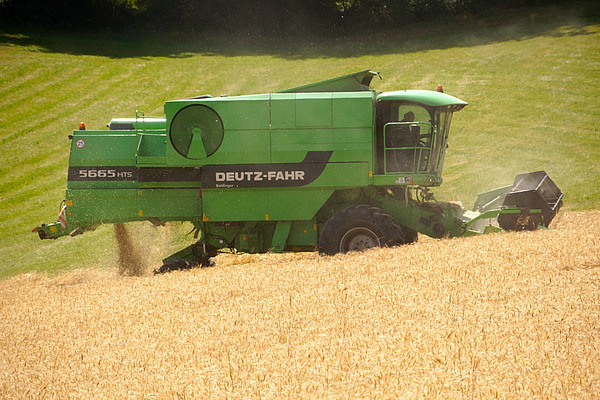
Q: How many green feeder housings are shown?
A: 1